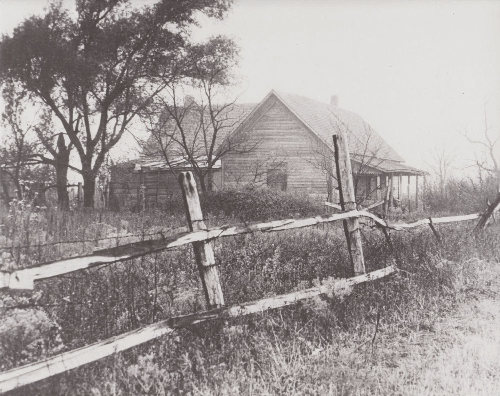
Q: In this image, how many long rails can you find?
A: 2